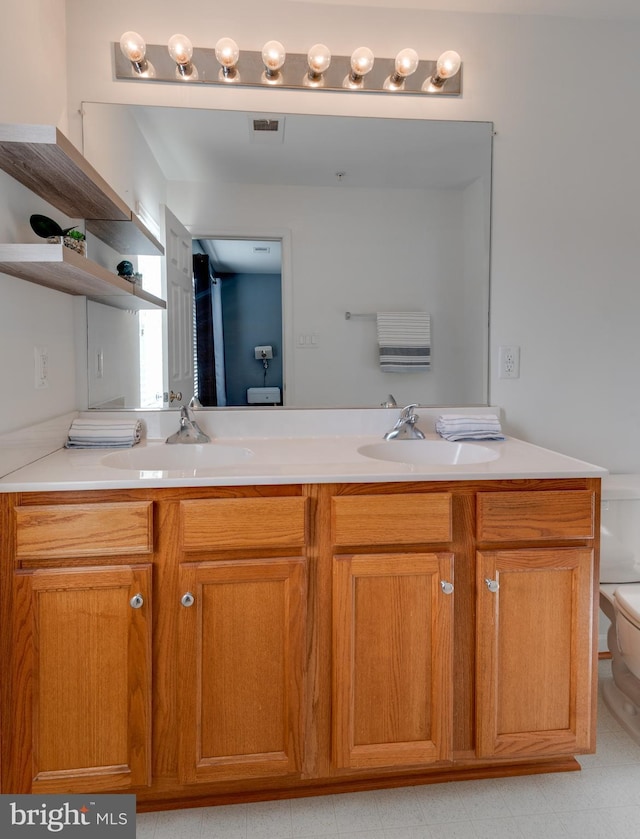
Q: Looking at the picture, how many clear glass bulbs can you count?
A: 8